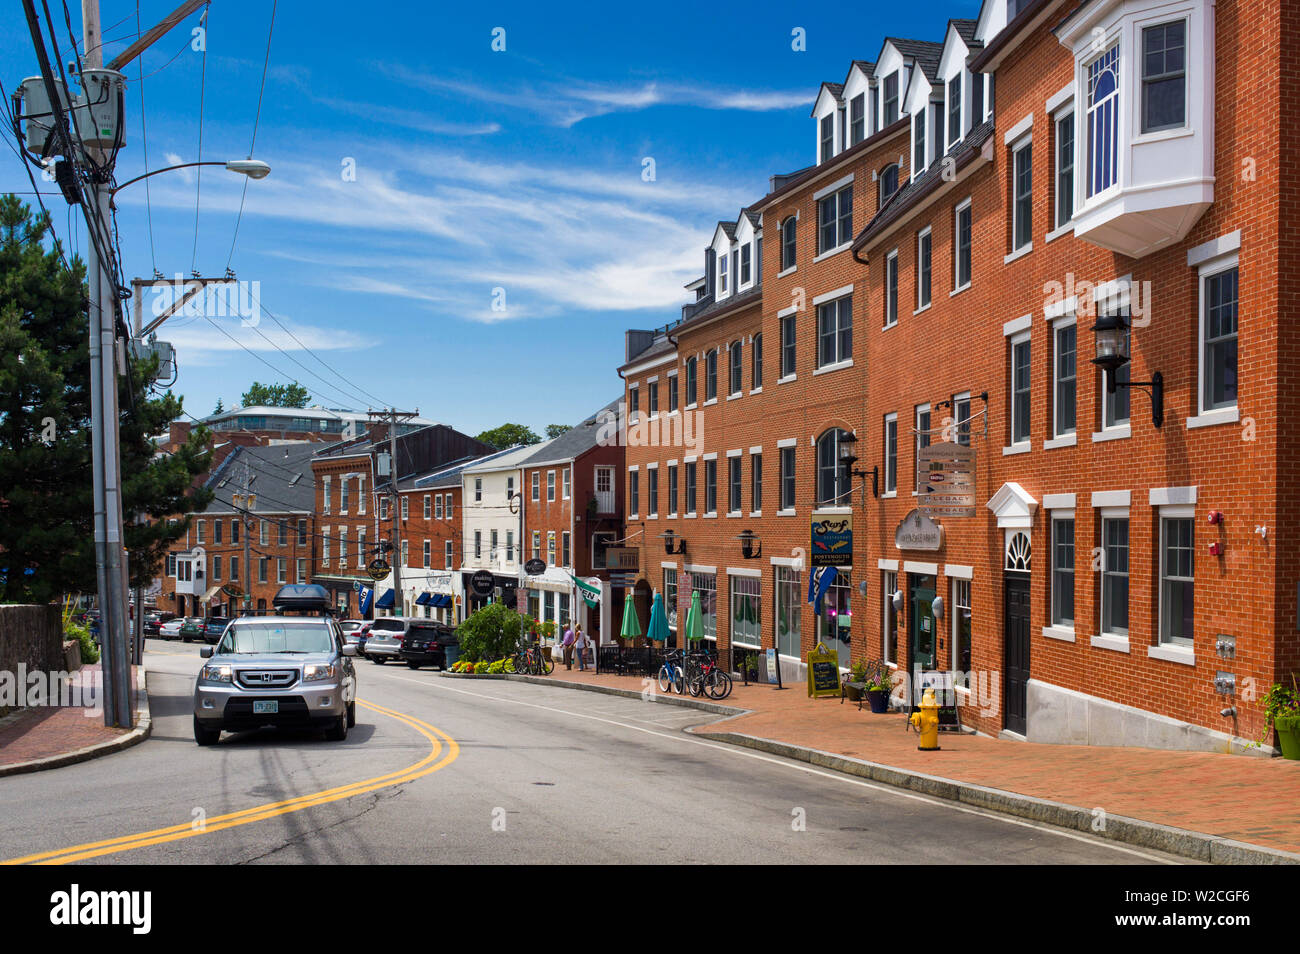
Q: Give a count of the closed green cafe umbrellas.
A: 2